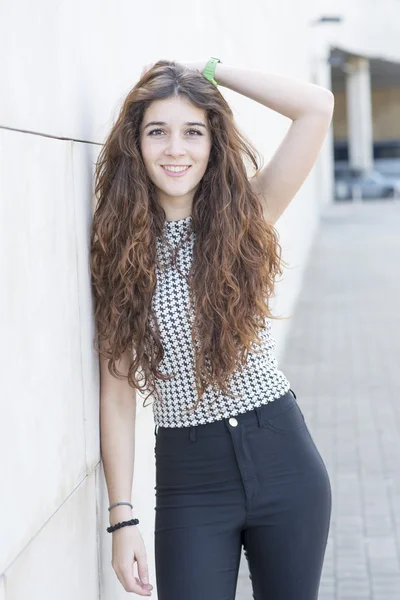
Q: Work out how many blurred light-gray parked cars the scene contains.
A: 1